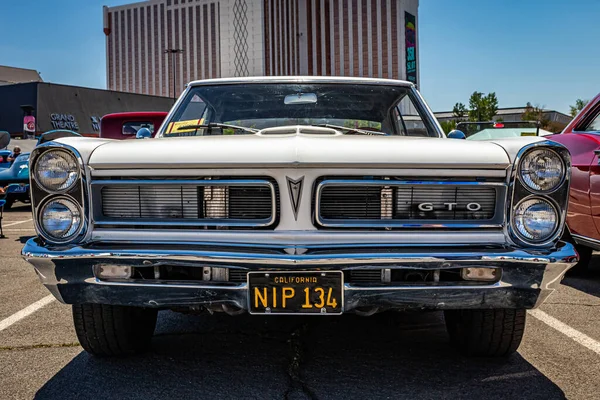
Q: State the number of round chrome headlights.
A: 4